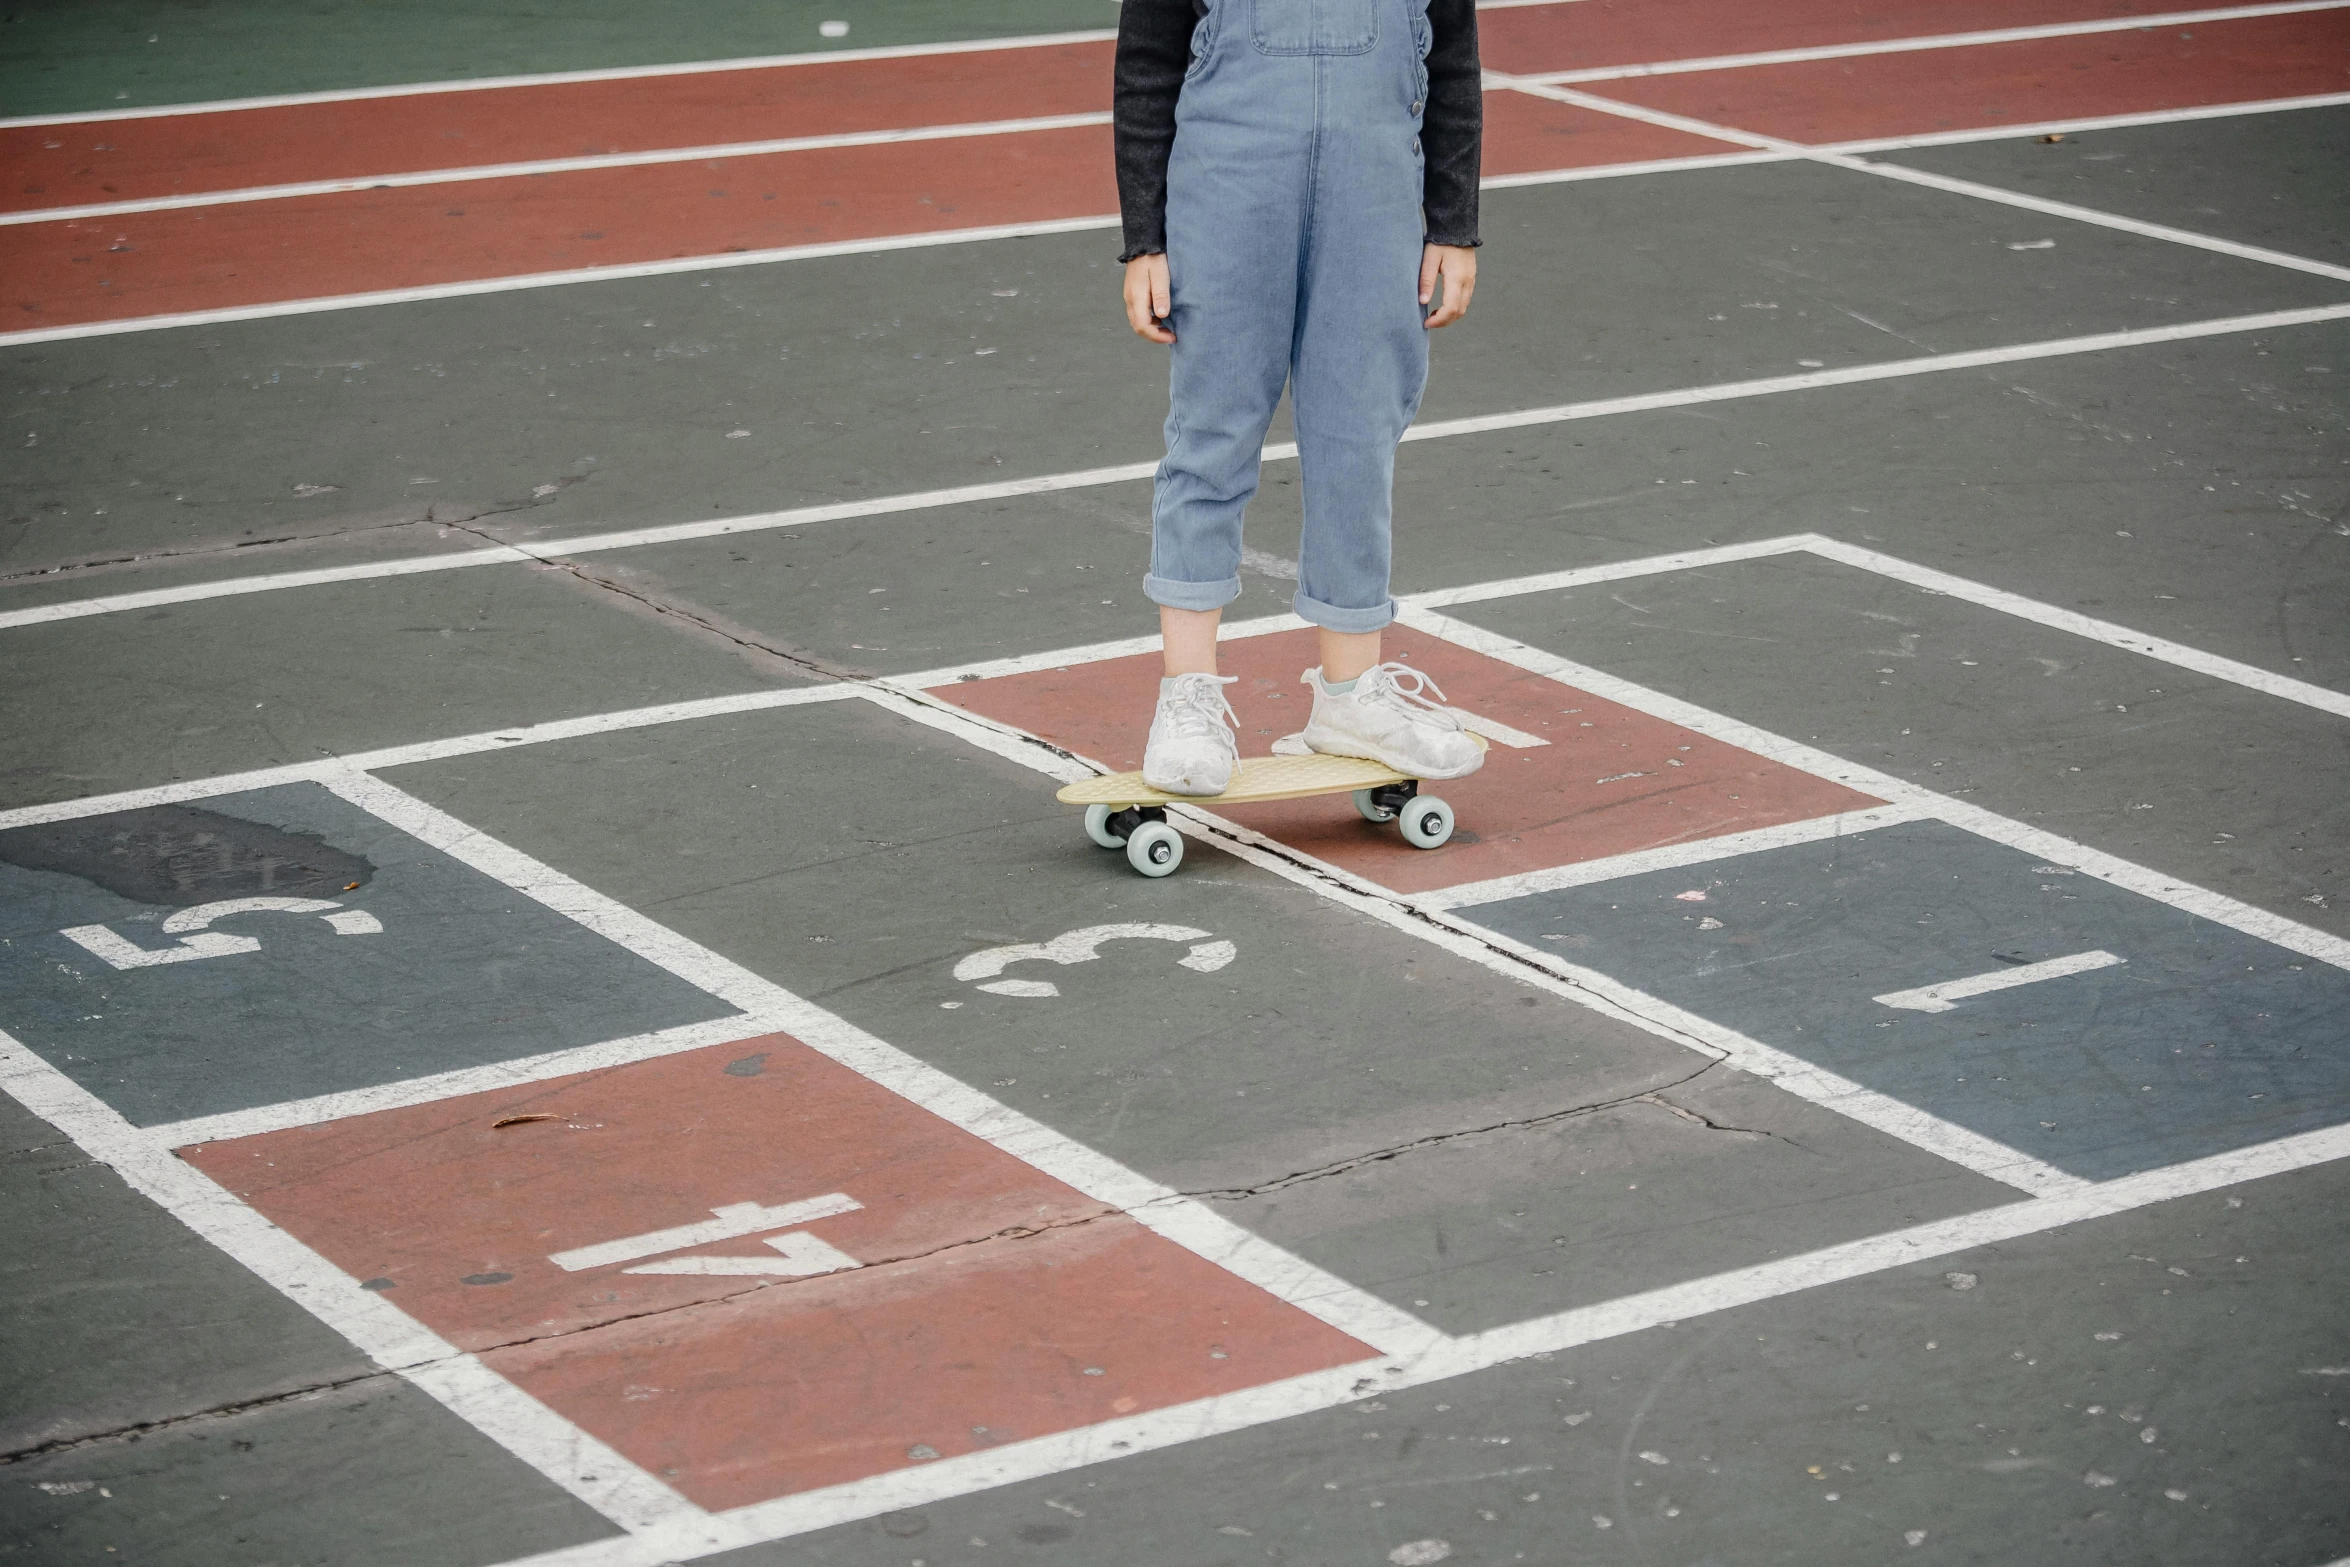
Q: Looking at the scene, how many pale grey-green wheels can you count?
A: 4